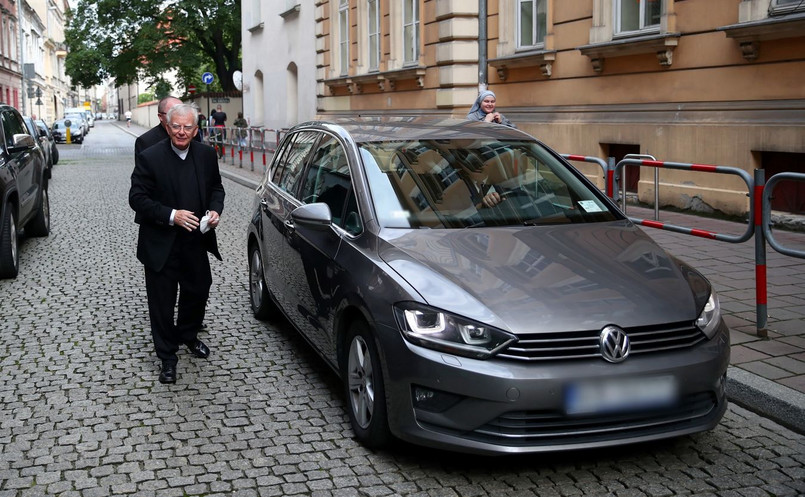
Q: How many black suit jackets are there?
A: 2